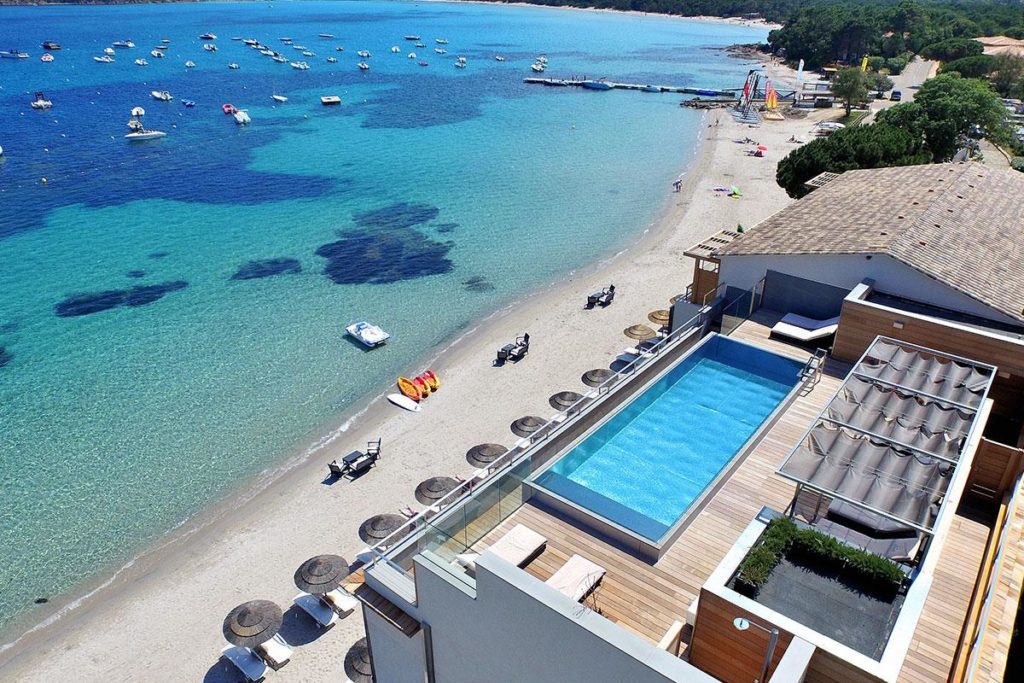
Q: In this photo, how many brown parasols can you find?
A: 12